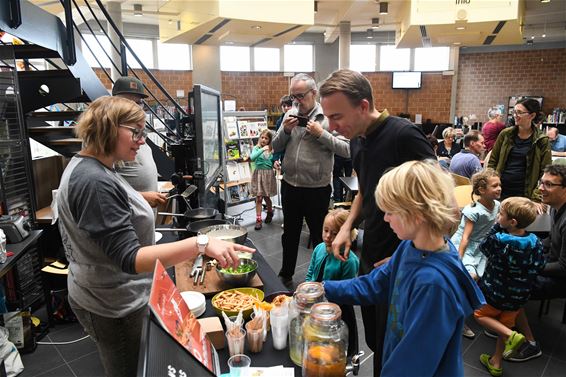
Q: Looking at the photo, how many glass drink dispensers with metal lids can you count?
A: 2